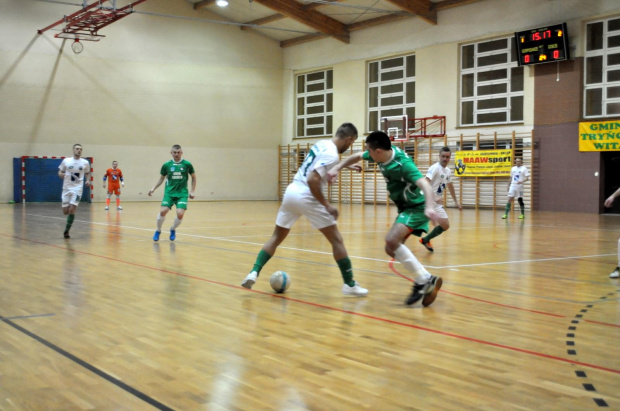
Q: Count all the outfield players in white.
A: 4